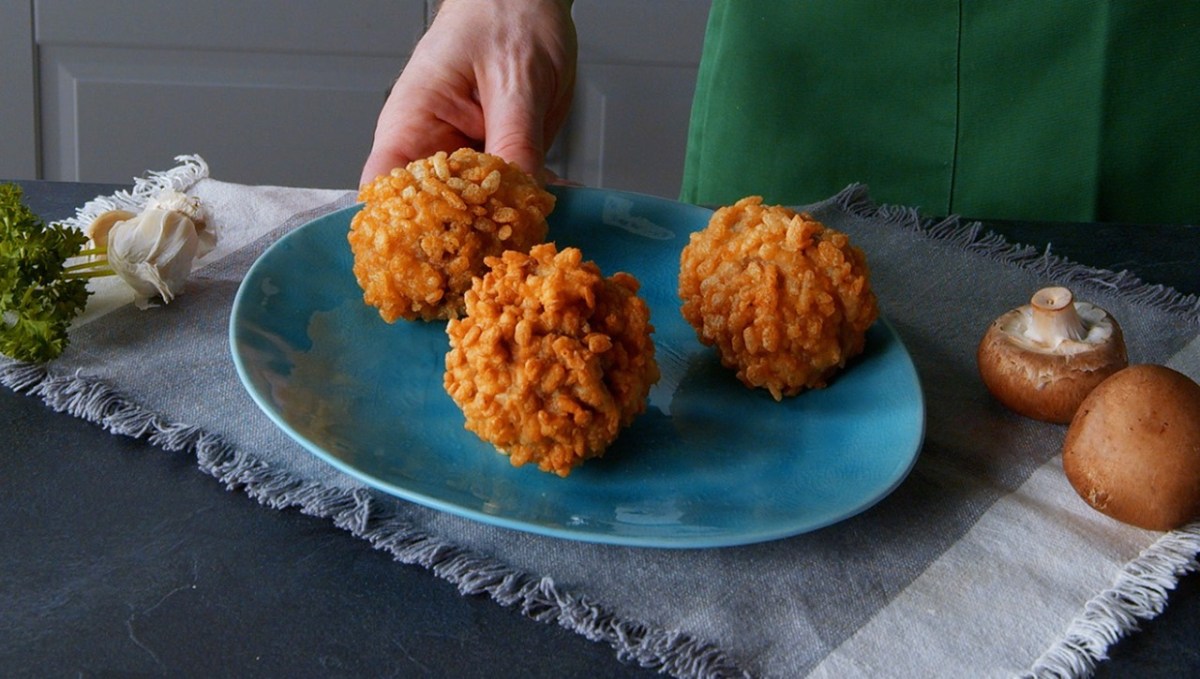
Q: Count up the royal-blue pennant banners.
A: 0